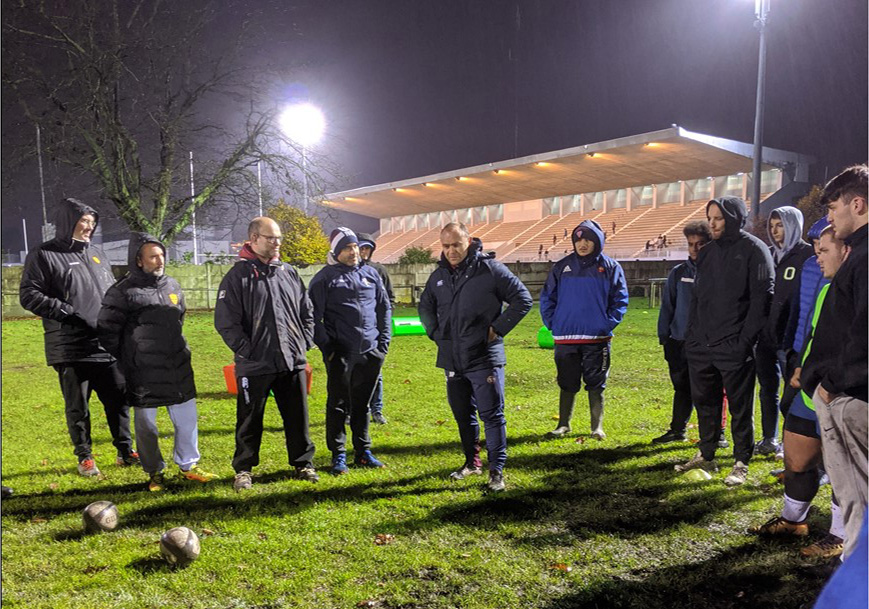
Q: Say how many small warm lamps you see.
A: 9